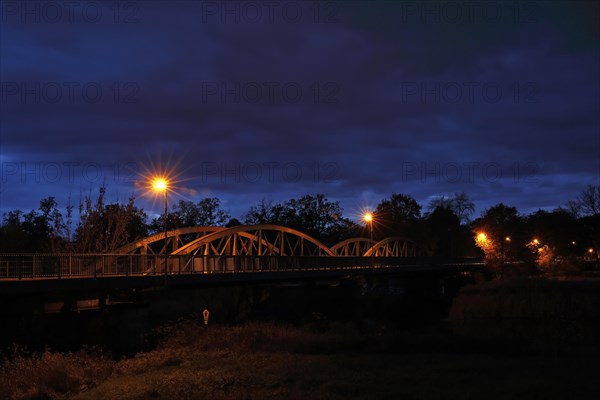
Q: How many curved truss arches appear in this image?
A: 4